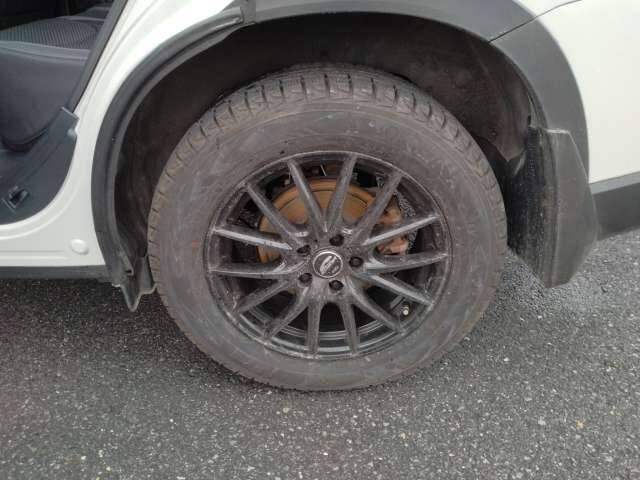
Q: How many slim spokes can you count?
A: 14